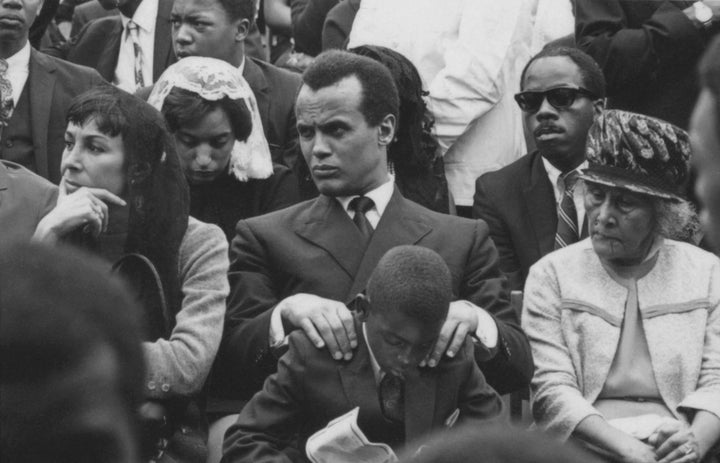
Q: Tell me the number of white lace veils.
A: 1